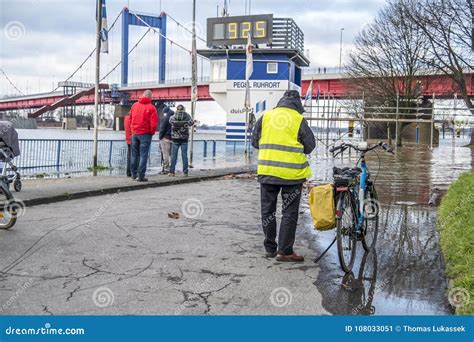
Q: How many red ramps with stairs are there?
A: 1